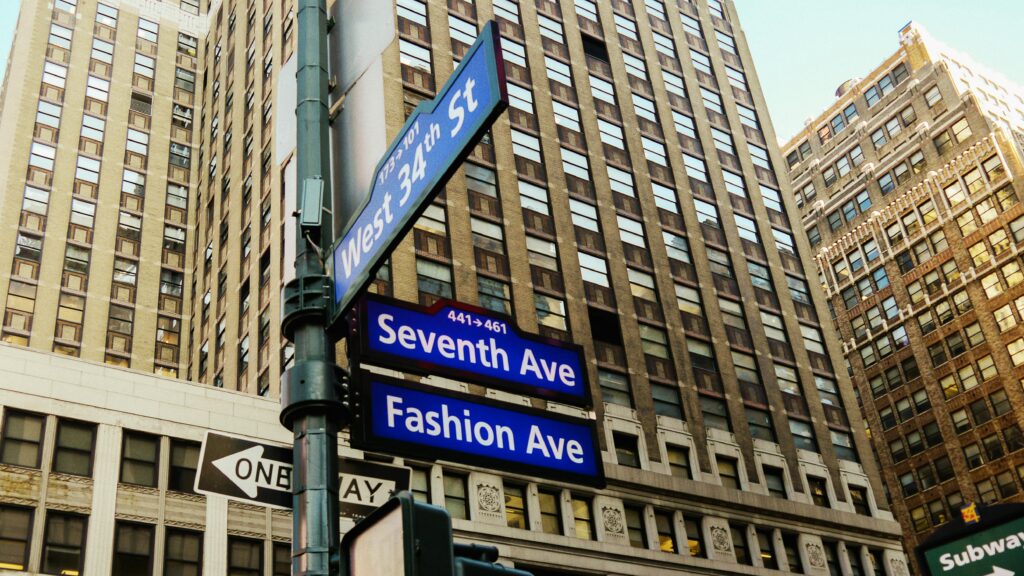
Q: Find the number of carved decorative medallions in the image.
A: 5